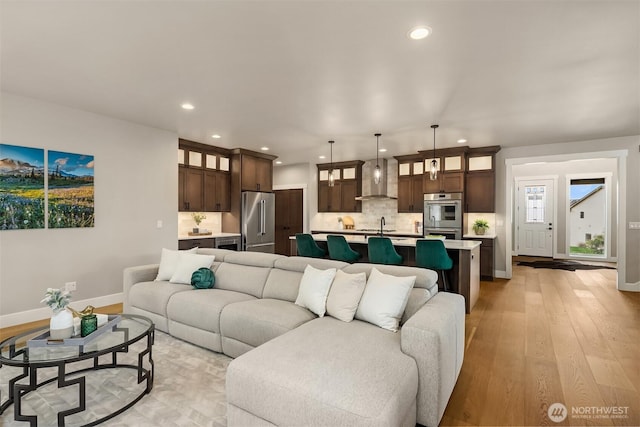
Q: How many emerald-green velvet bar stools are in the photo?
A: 4